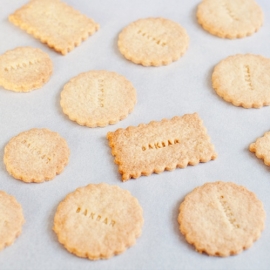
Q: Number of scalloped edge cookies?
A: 12